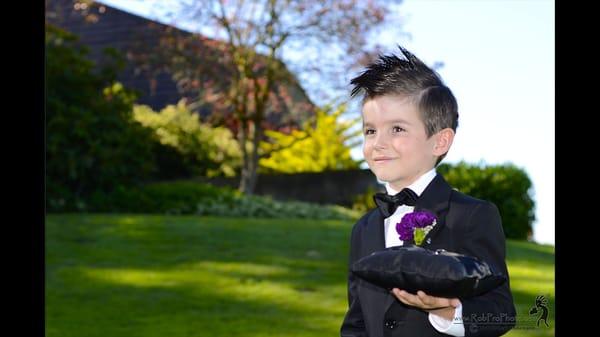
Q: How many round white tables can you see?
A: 0